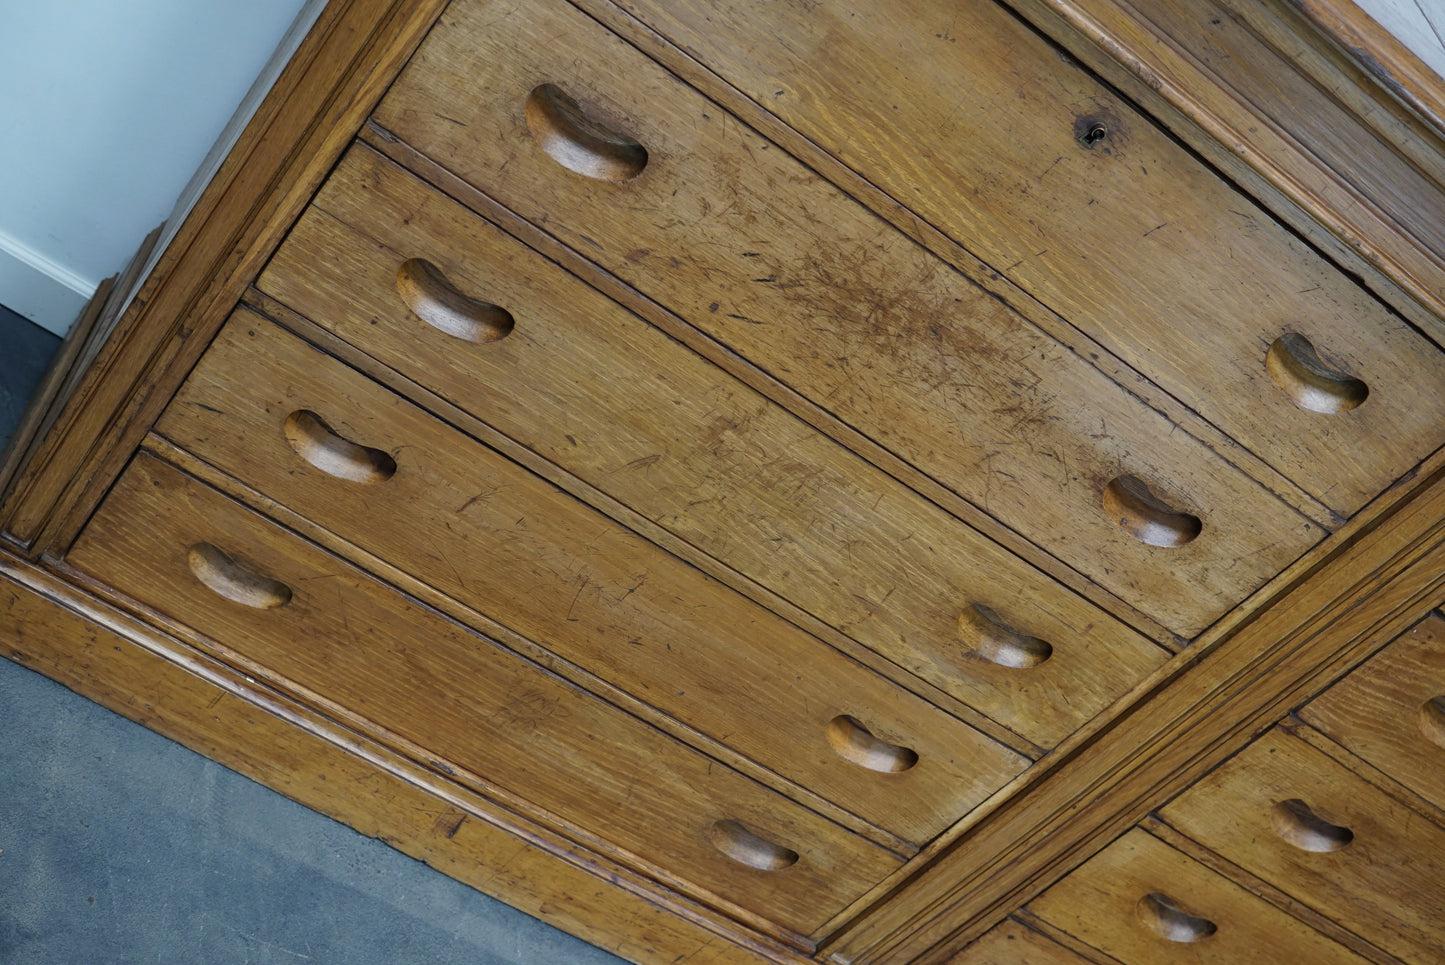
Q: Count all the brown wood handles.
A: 12